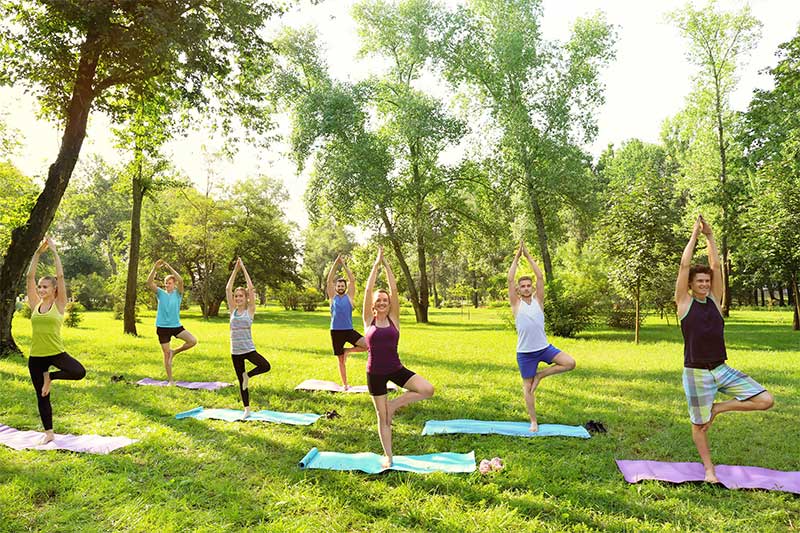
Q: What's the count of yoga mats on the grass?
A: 7